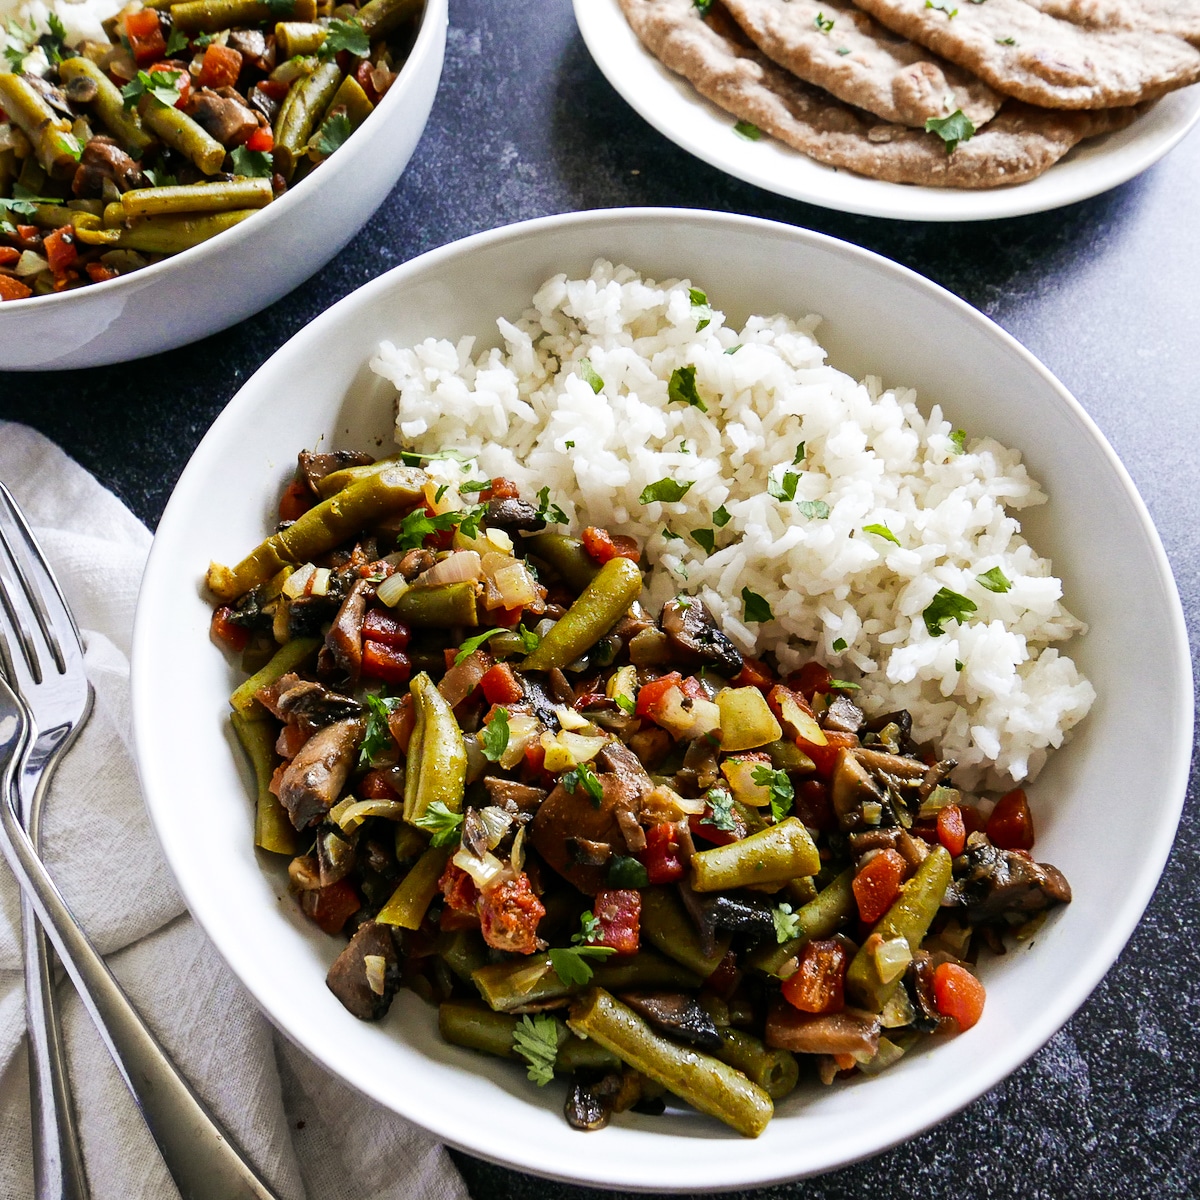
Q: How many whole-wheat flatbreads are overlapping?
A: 4